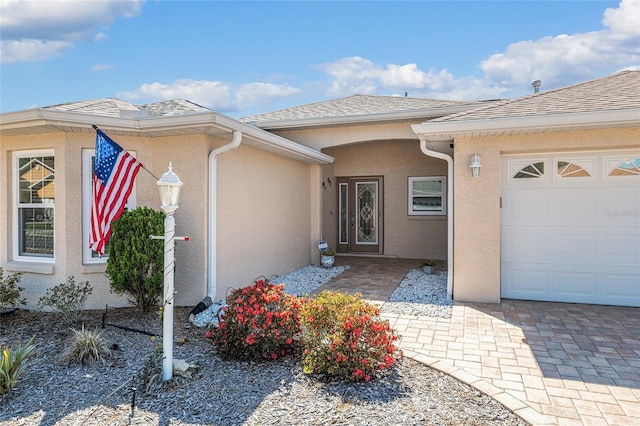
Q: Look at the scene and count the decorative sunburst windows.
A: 3